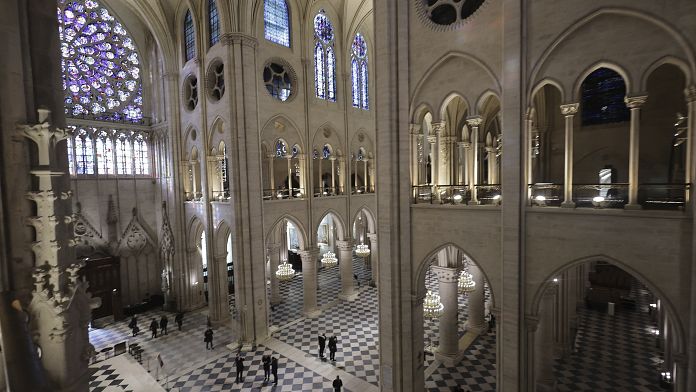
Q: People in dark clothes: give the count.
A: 11